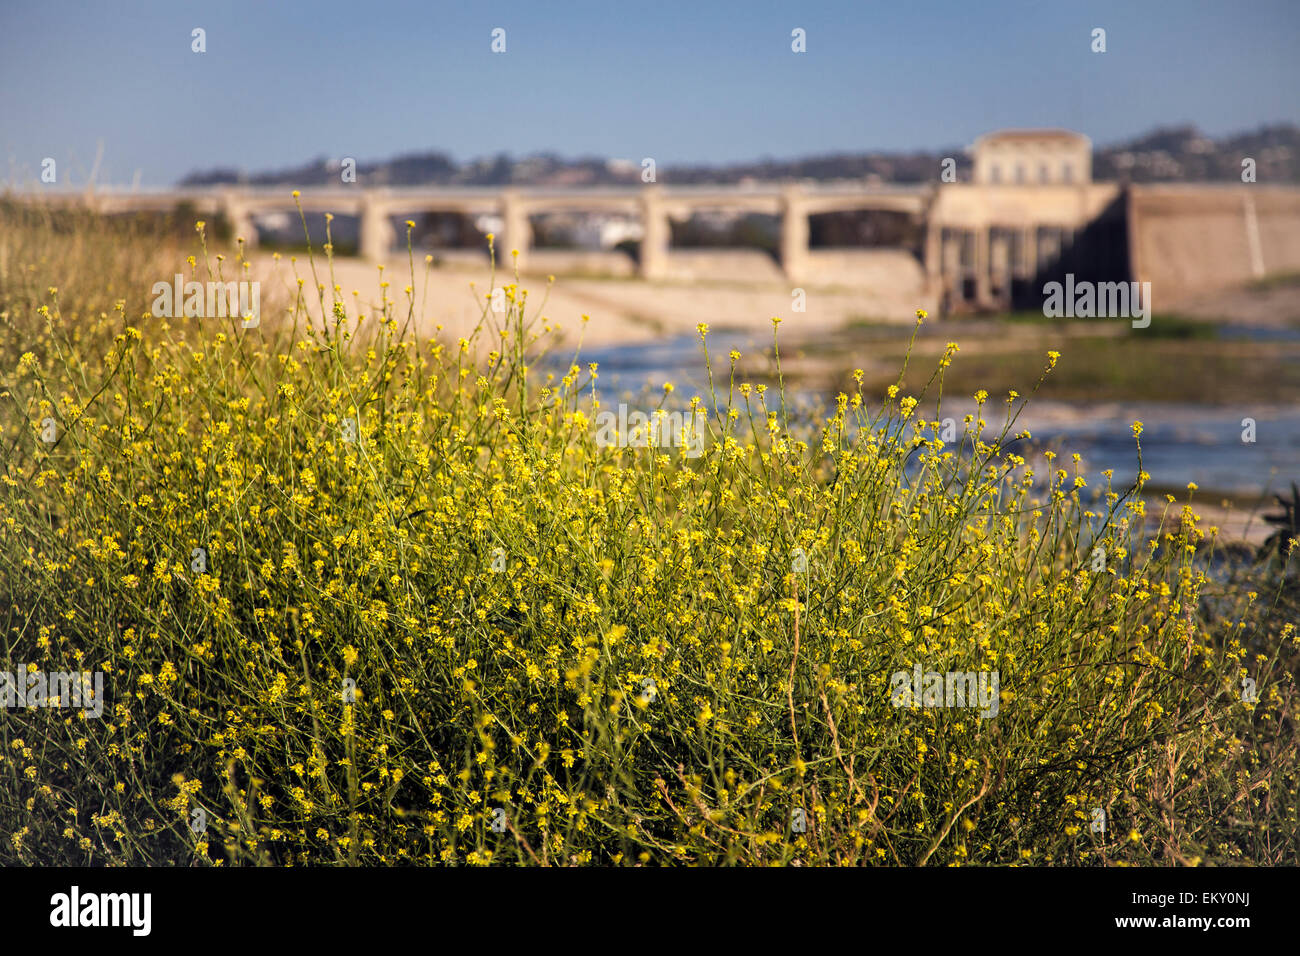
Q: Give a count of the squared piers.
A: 5